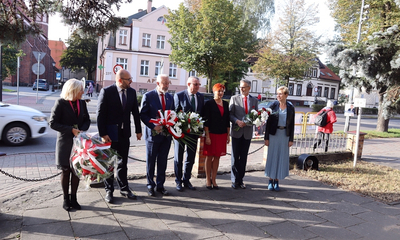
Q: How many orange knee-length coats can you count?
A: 0